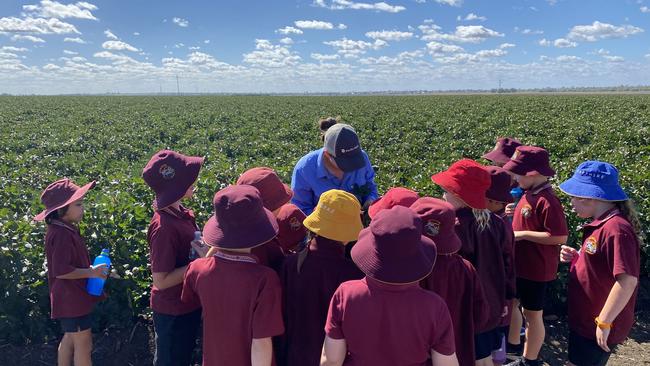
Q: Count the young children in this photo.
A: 14